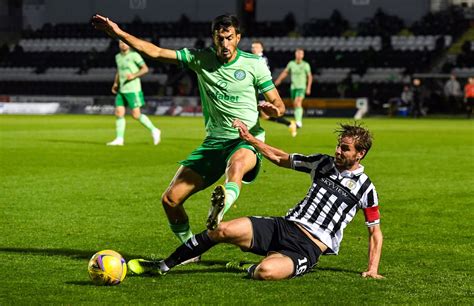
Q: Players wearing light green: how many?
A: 3